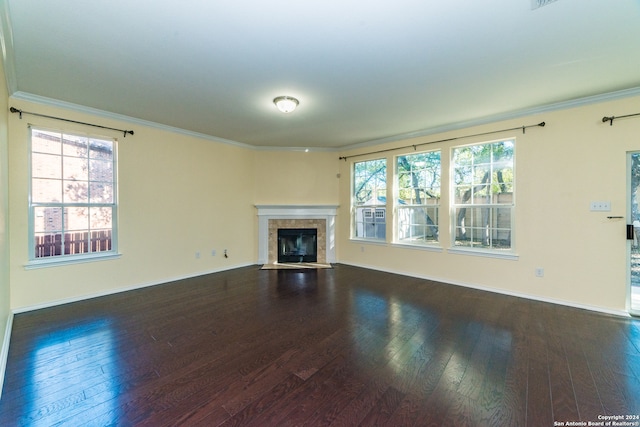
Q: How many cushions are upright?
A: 0